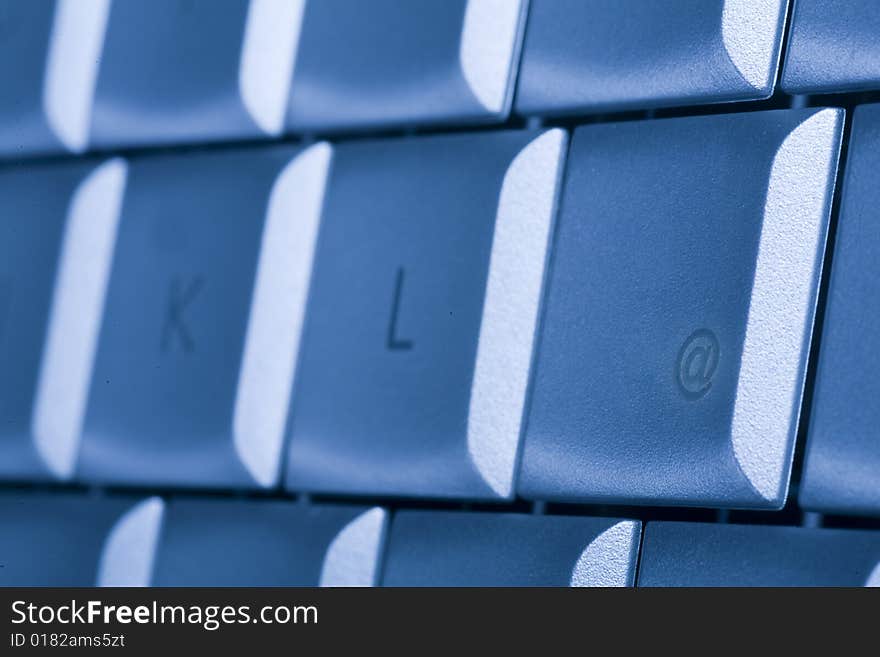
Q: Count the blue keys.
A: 14